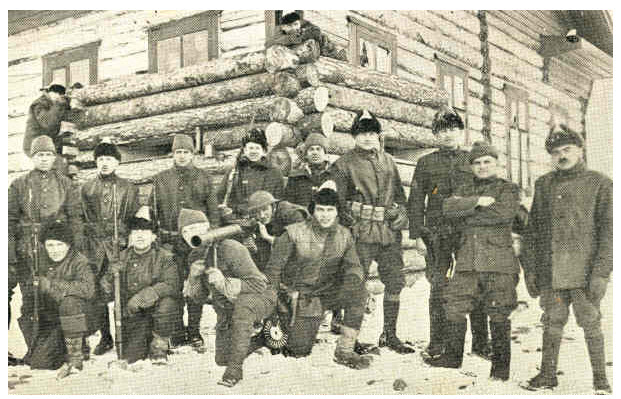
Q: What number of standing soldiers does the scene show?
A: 9